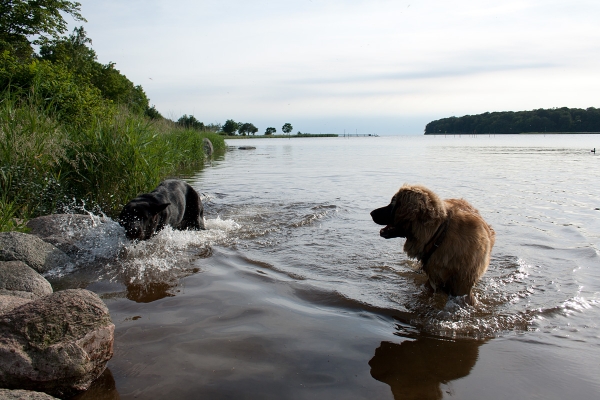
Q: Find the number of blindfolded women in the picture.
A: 0